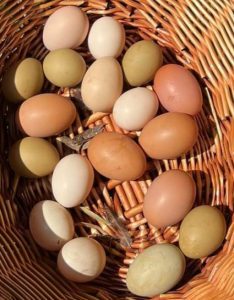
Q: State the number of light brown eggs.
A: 5